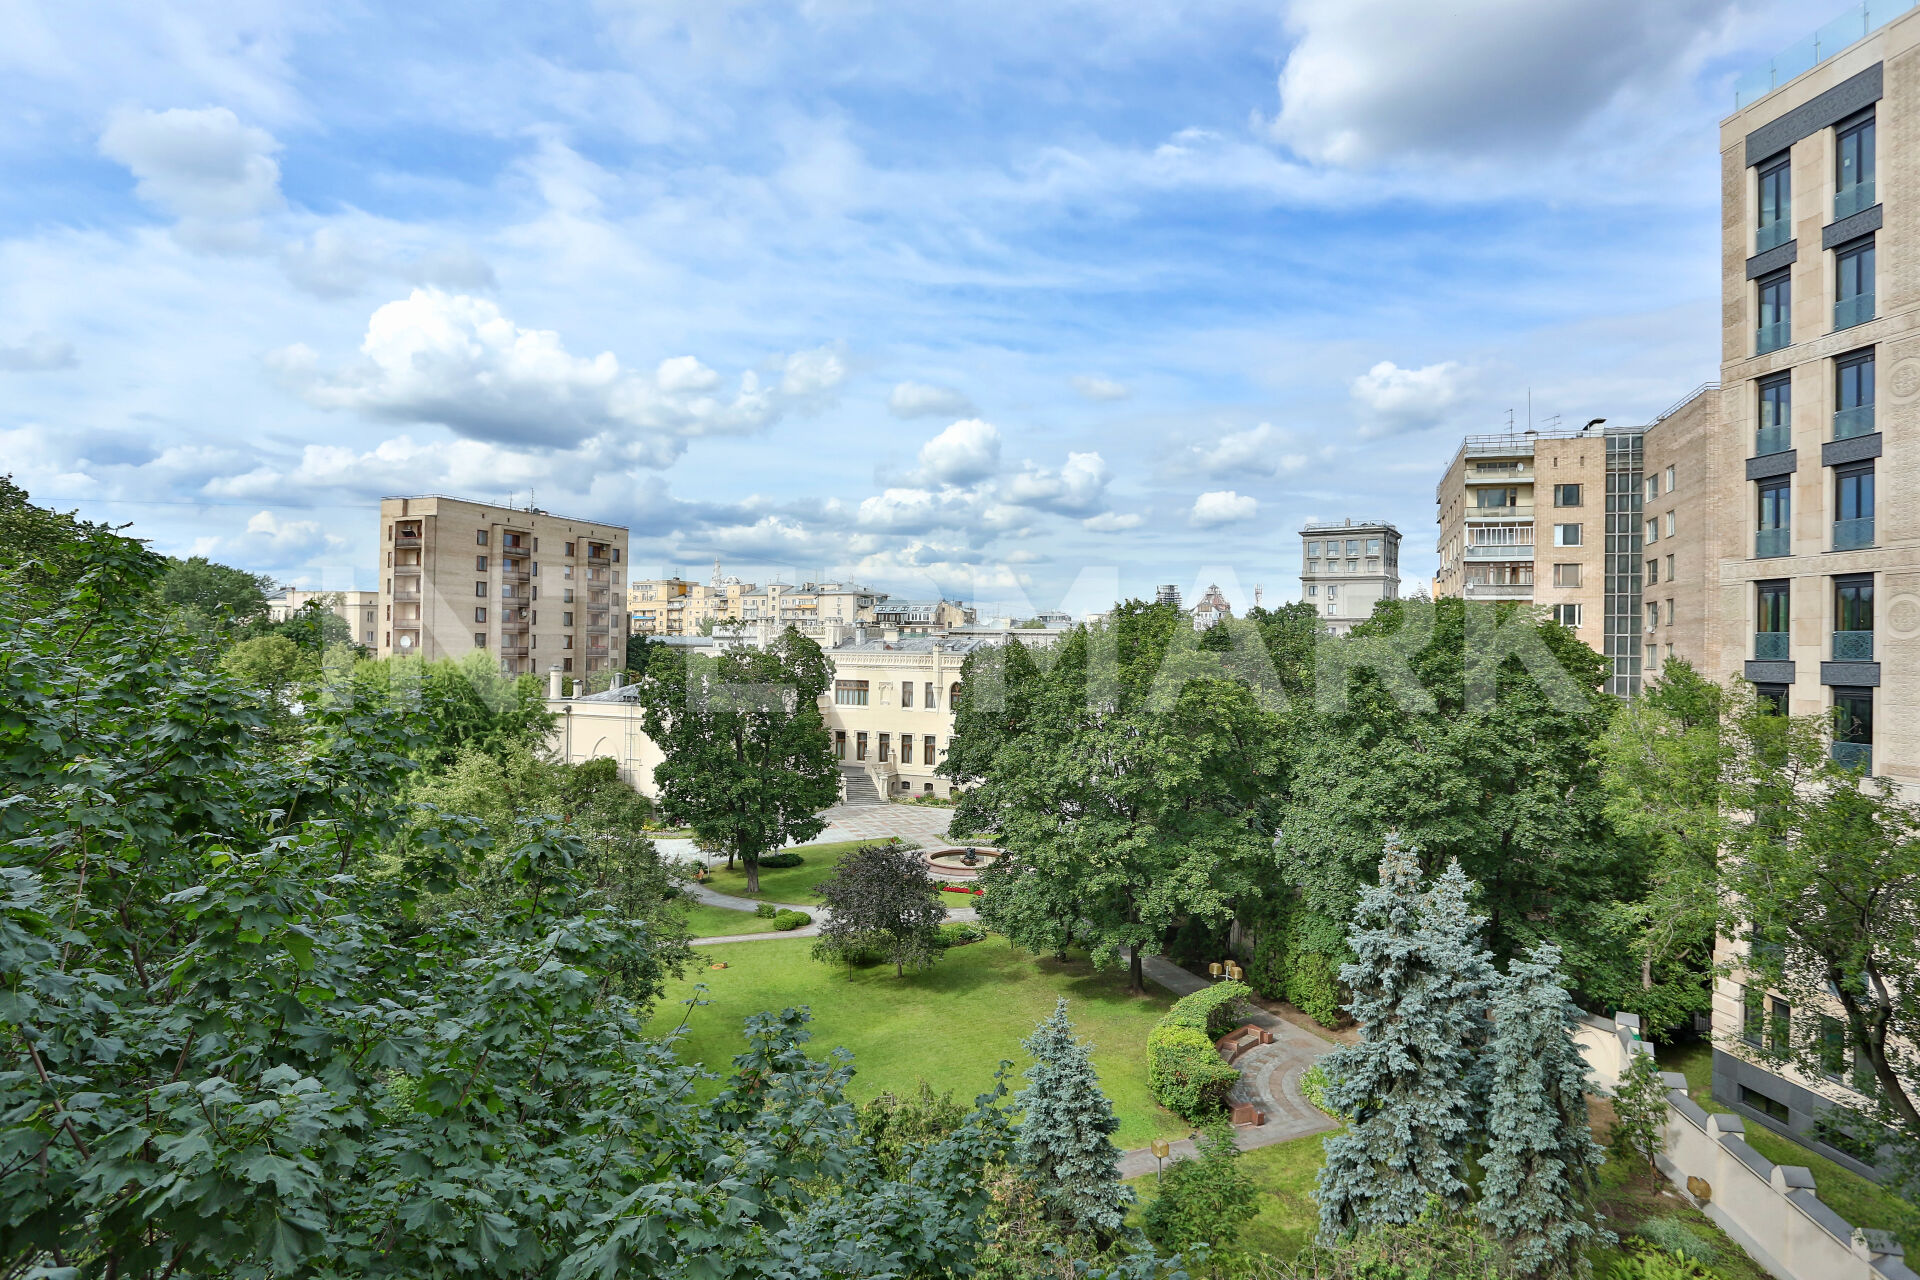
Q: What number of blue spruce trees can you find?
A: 4